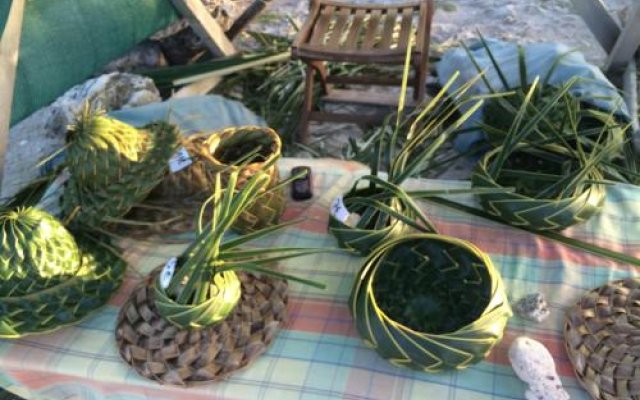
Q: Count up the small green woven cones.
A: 2